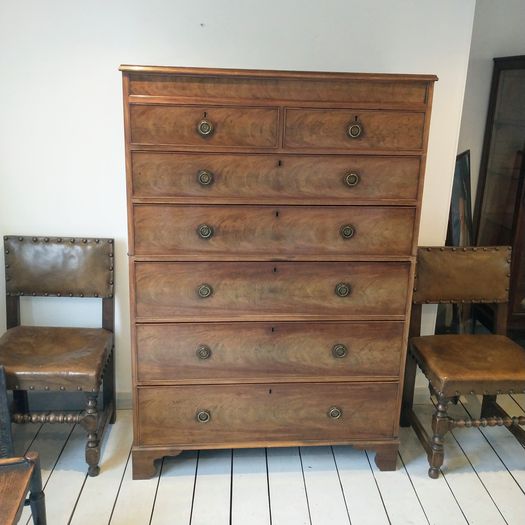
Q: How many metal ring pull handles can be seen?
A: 12